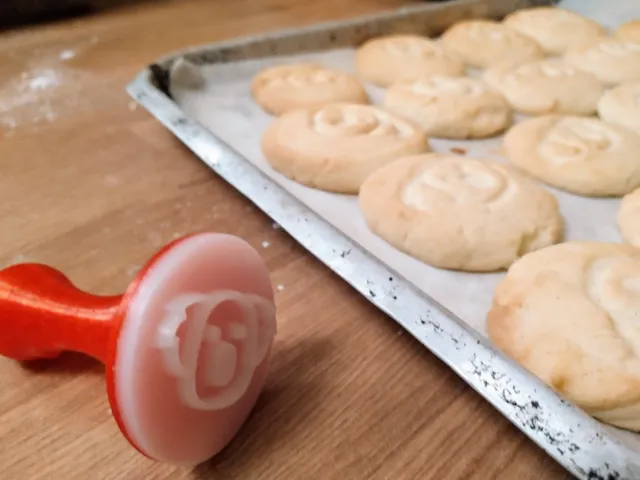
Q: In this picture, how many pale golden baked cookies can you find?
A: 14